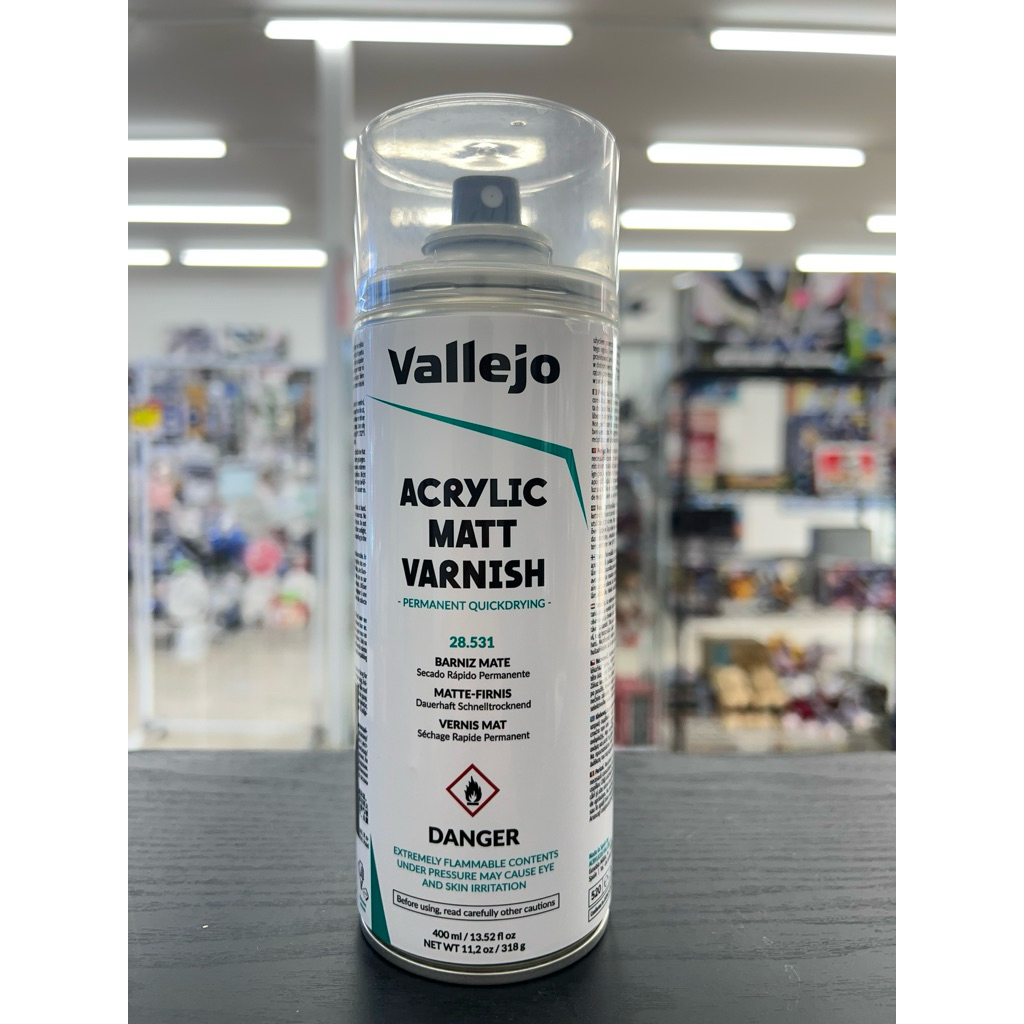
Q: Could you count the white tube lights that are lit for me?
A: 12